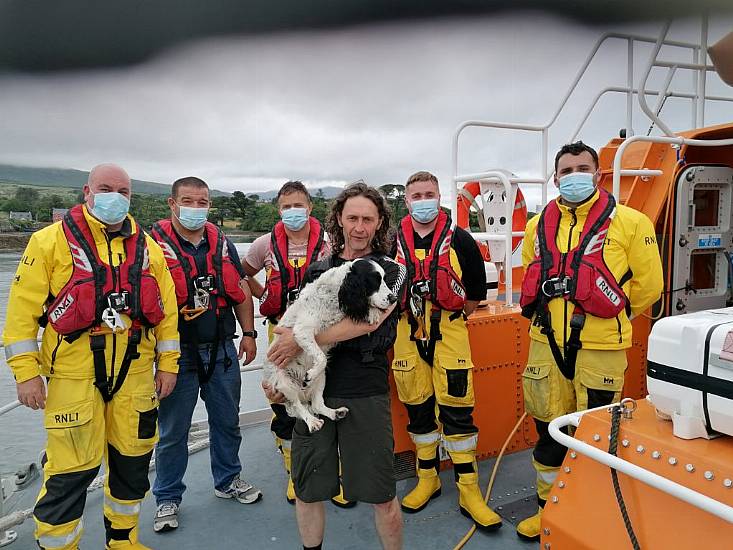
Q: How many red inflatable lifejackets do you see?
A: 5